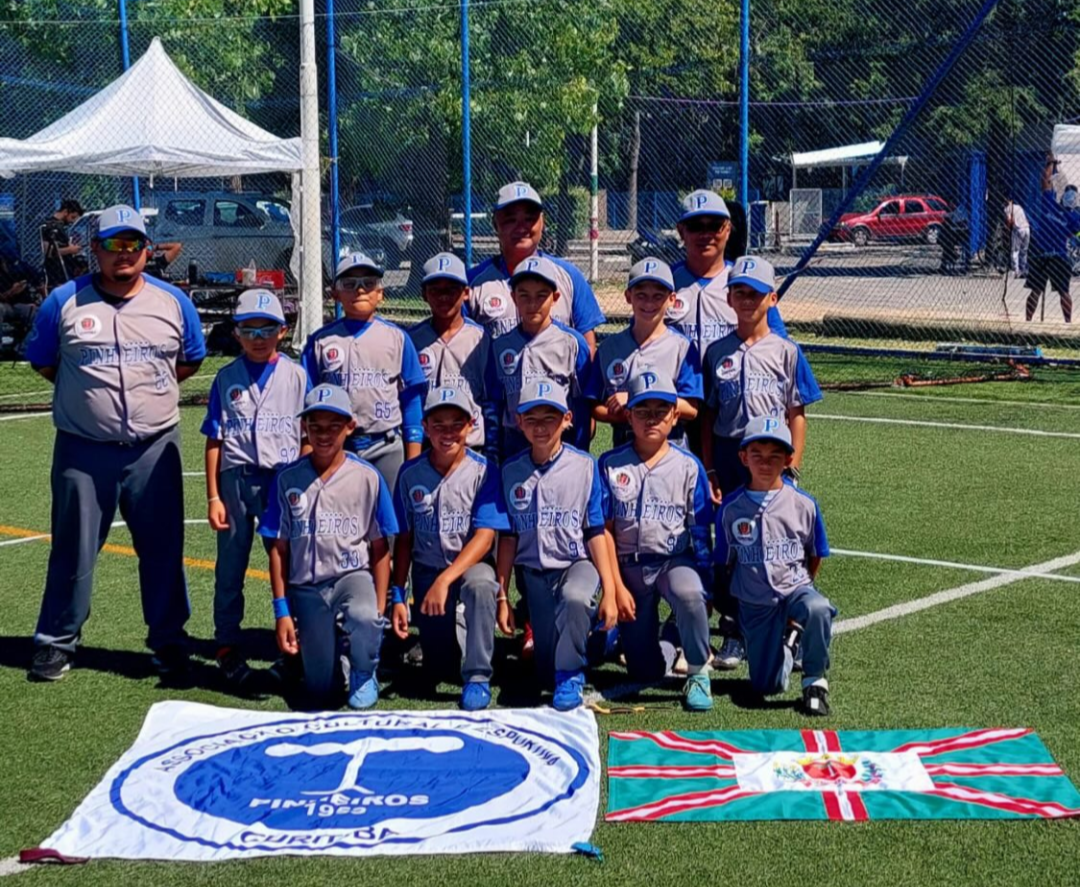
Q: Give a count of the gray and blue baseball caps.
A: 14